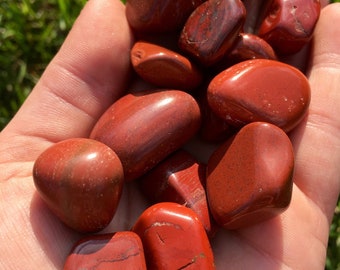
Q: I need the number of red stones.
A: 13